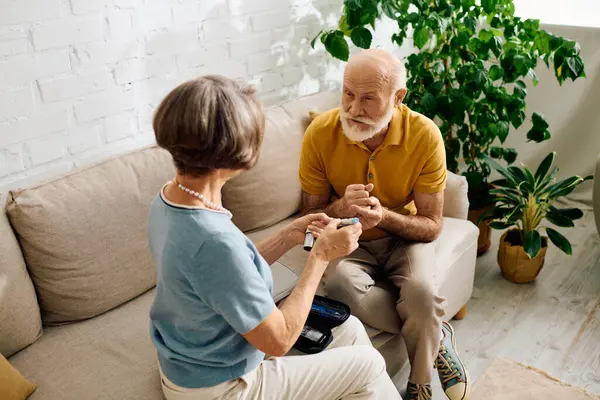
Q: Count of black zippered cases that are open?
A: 1